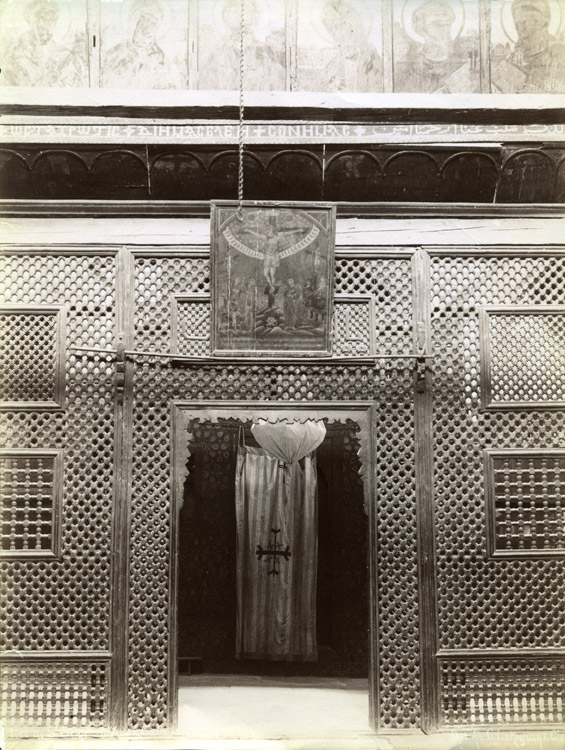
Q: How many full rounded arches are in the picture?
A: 9